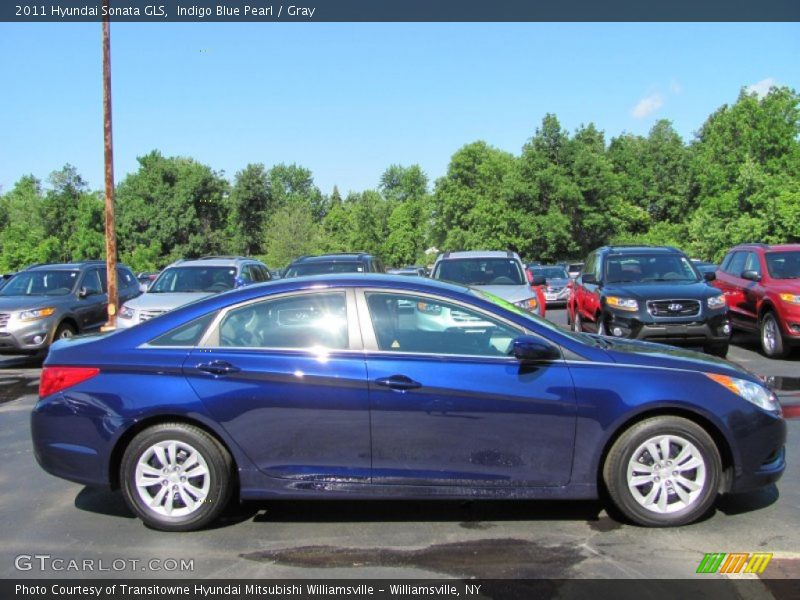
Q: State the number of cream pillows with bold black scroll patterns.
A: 0